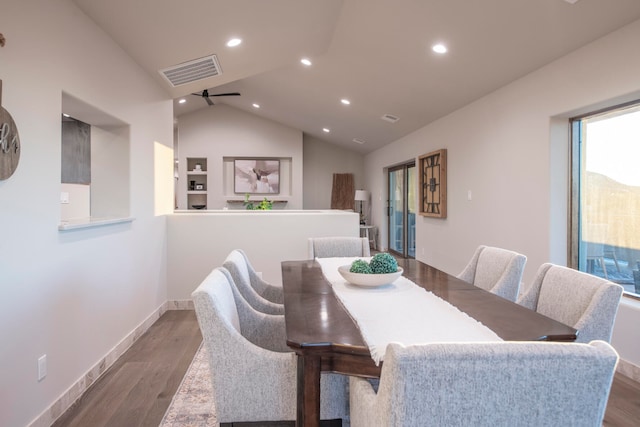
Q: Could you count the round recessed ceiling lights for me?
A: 7